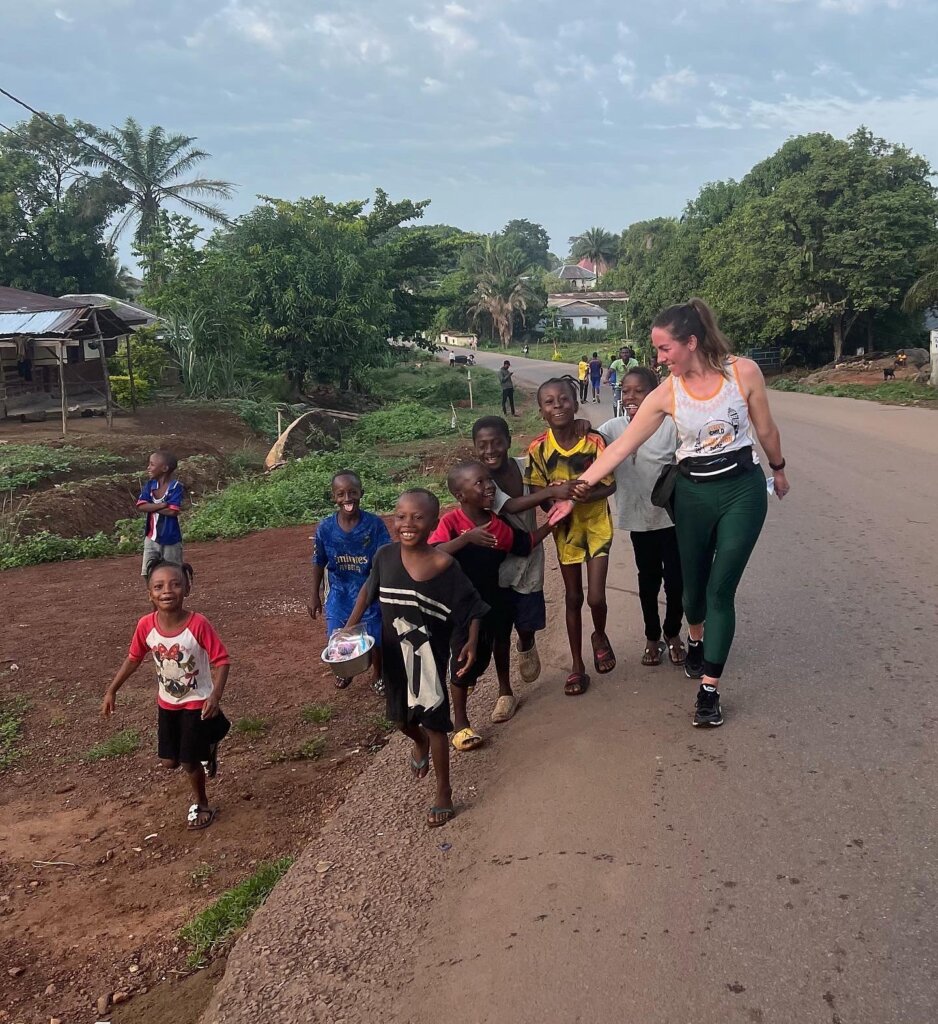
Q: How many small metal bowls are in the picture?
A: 1